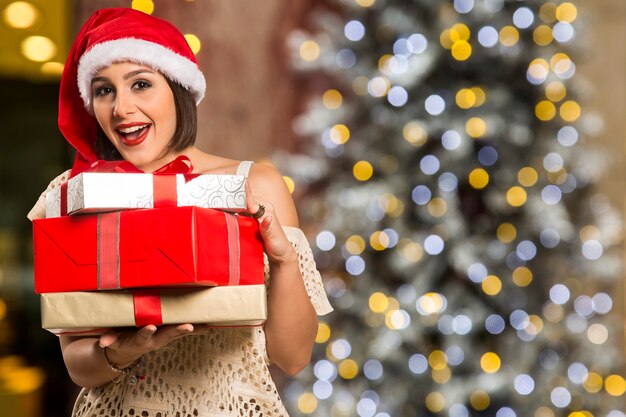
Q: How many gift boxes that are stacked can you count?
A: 3